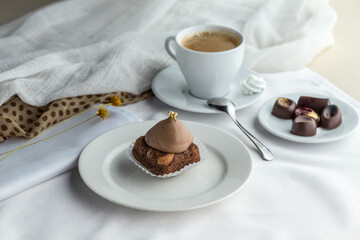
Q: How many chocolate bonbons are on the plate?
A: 5